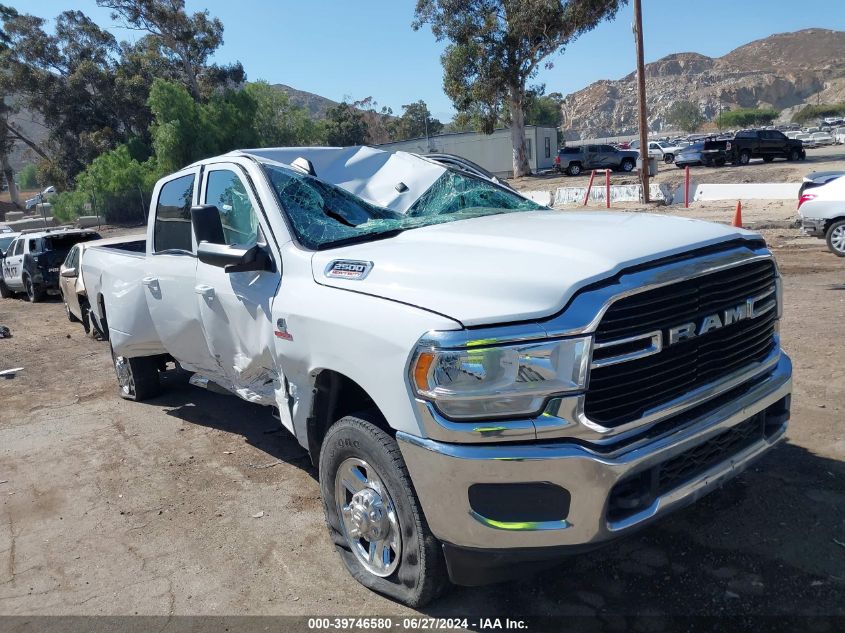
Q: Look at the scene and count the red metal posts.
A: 3